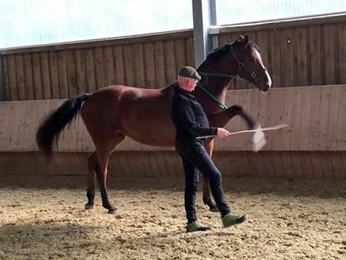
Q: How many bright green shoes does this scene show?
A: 2